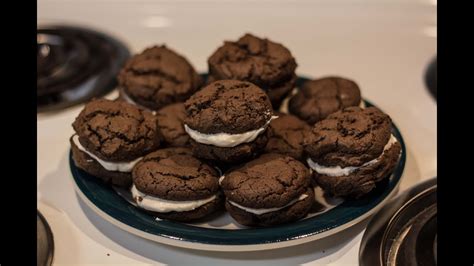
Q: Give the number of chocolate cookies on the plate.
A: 10